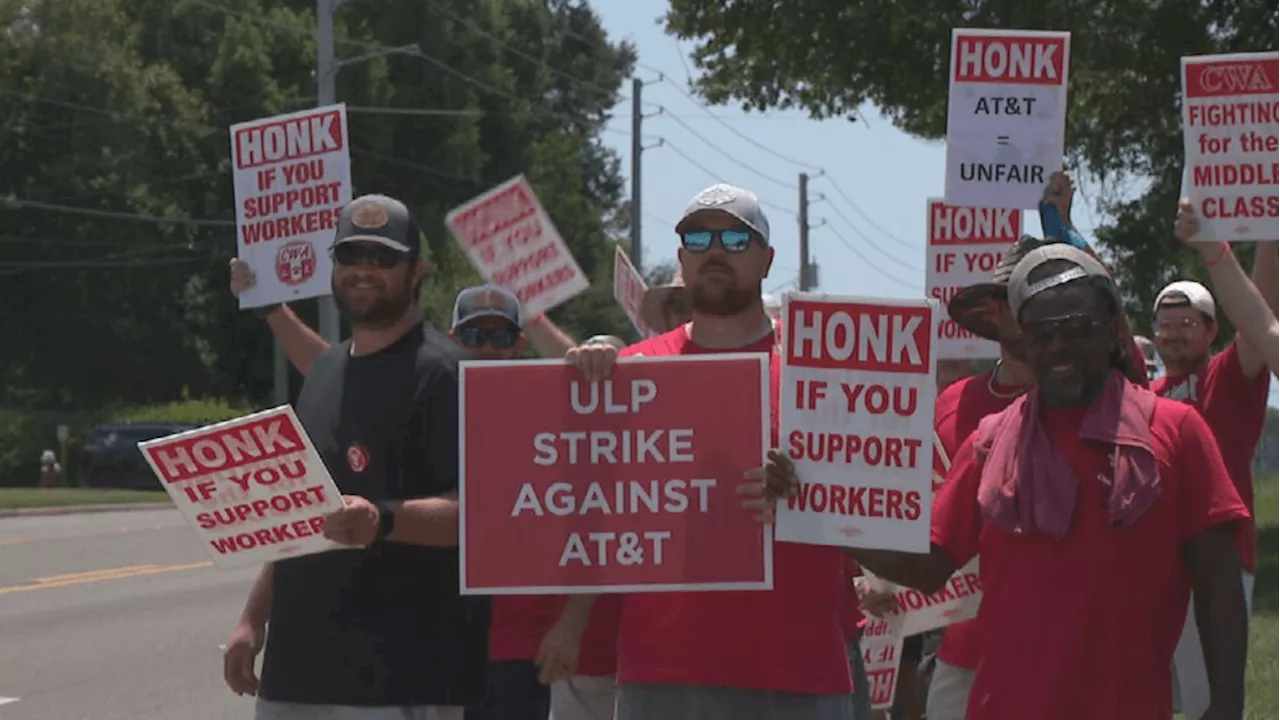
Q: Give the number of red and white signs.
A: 11